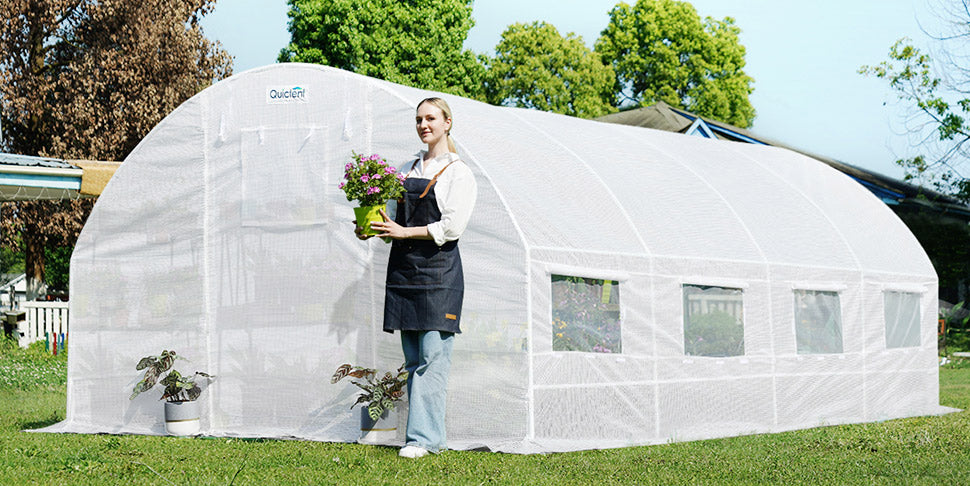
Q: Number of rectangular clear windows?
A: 4